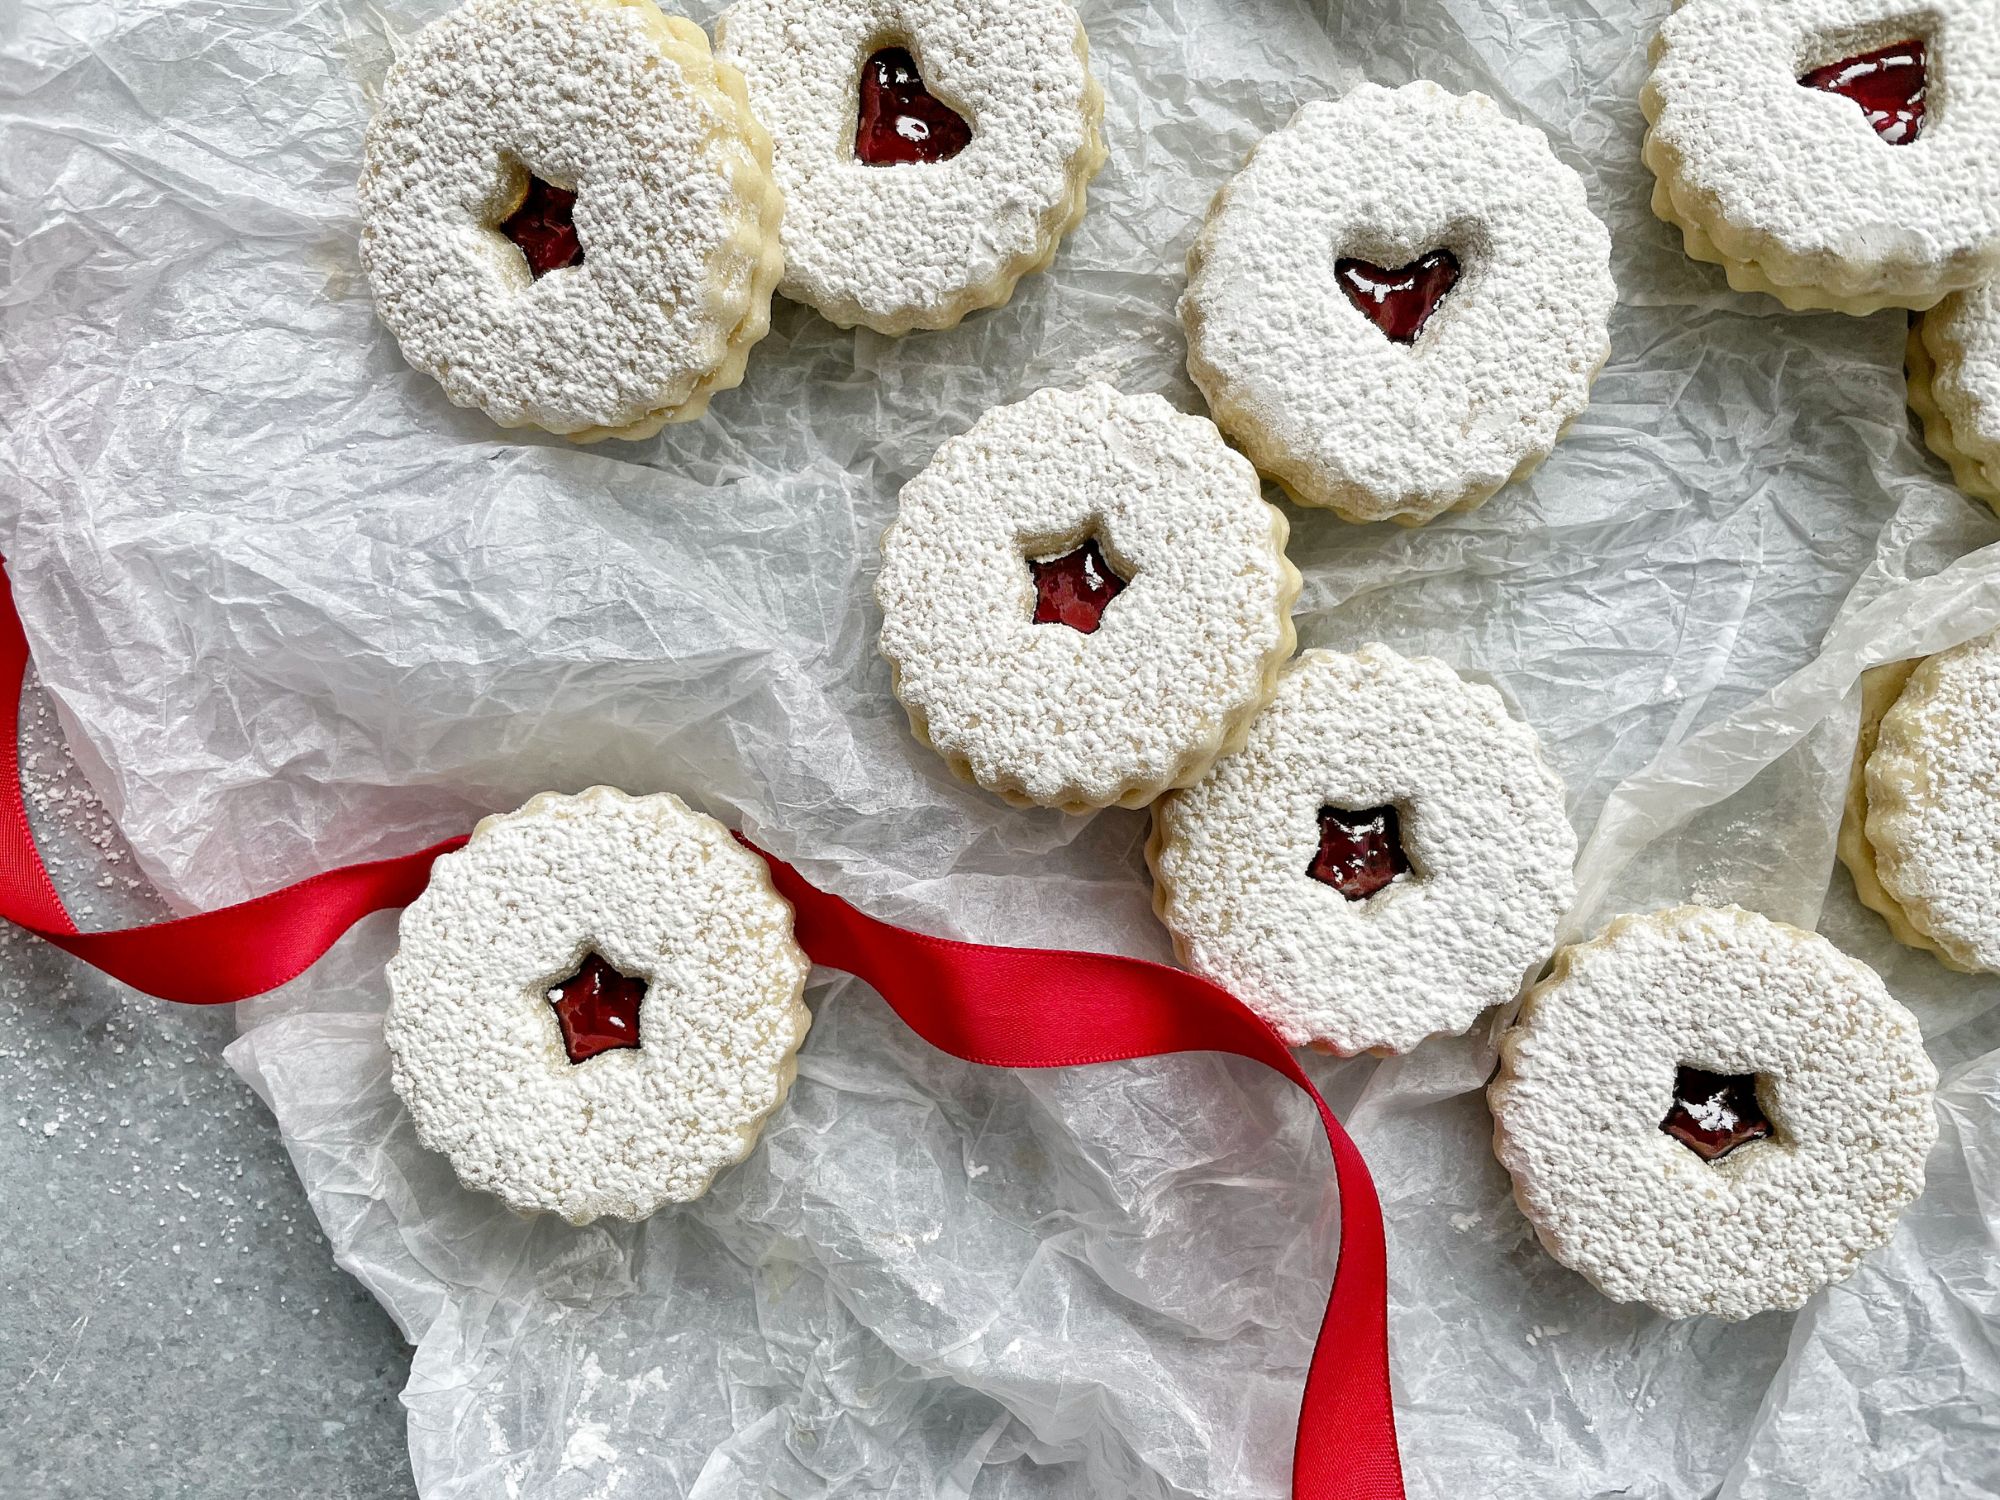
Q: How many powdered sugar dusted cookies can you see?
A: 10